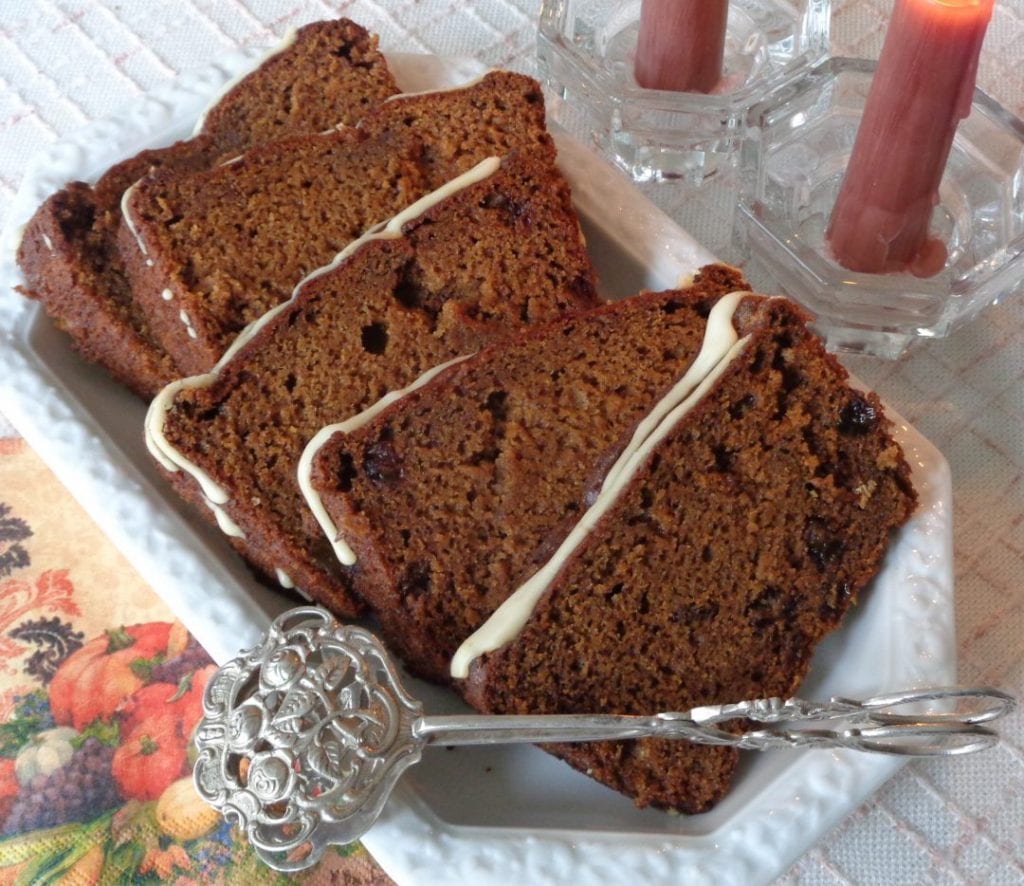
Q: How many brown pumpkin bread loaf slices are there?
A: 5